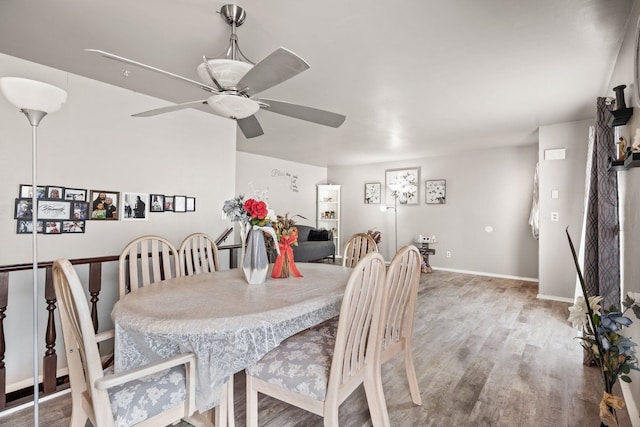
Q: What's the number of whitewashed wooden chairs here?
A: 6